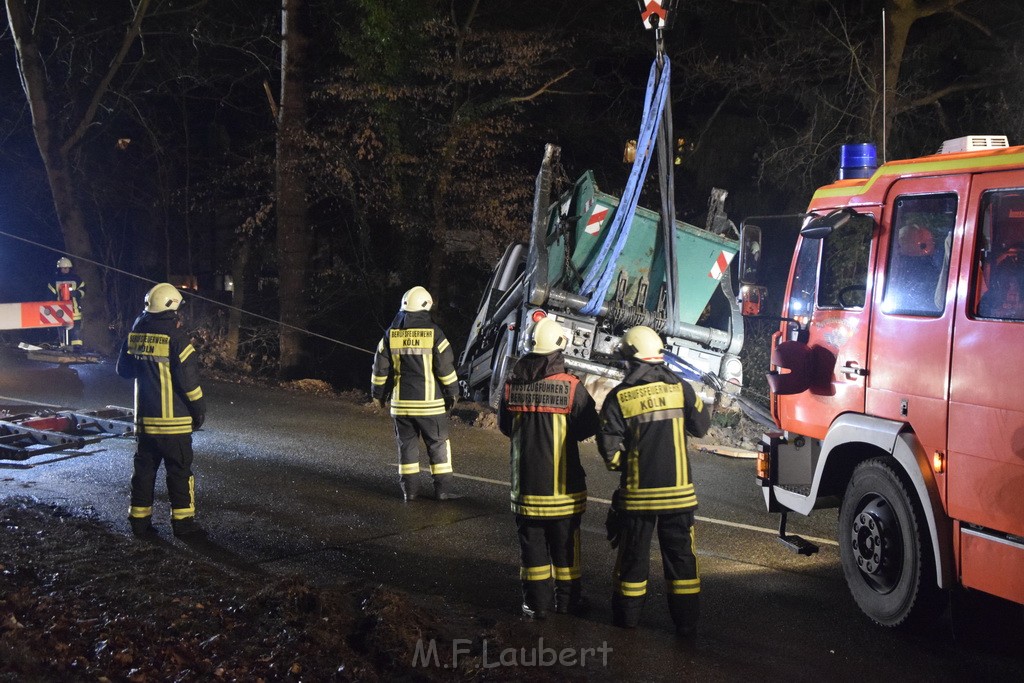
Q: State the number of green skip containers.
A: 1